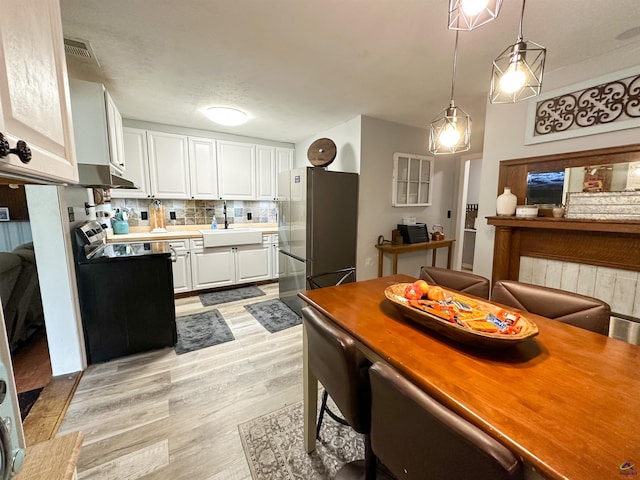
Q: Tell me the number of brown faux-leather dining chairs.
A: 4